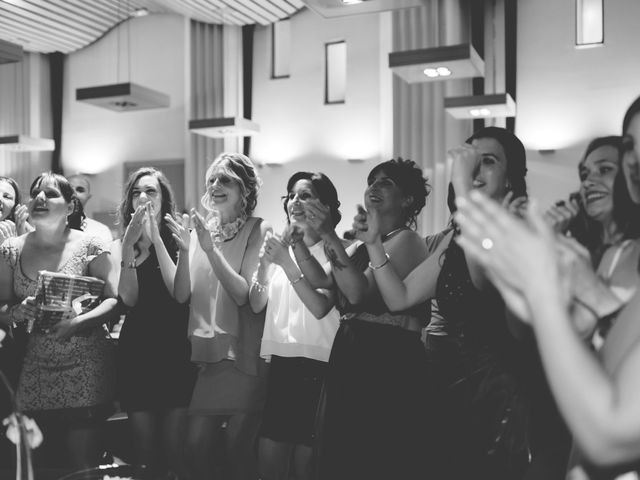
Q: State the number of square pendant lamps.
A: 7